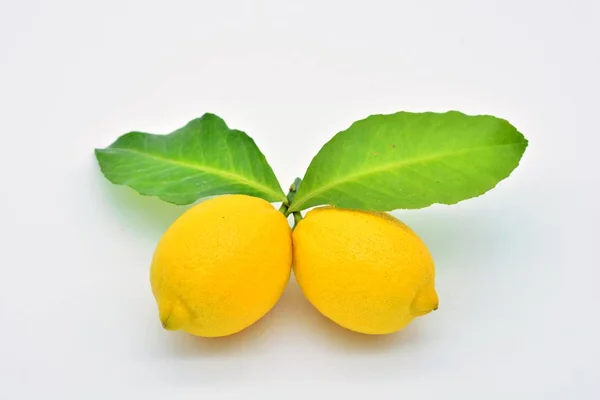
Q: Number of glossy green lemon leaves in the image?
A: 2